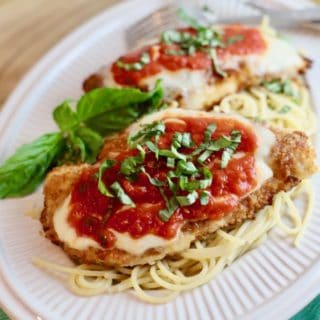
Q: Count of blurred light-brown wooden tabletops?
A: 1